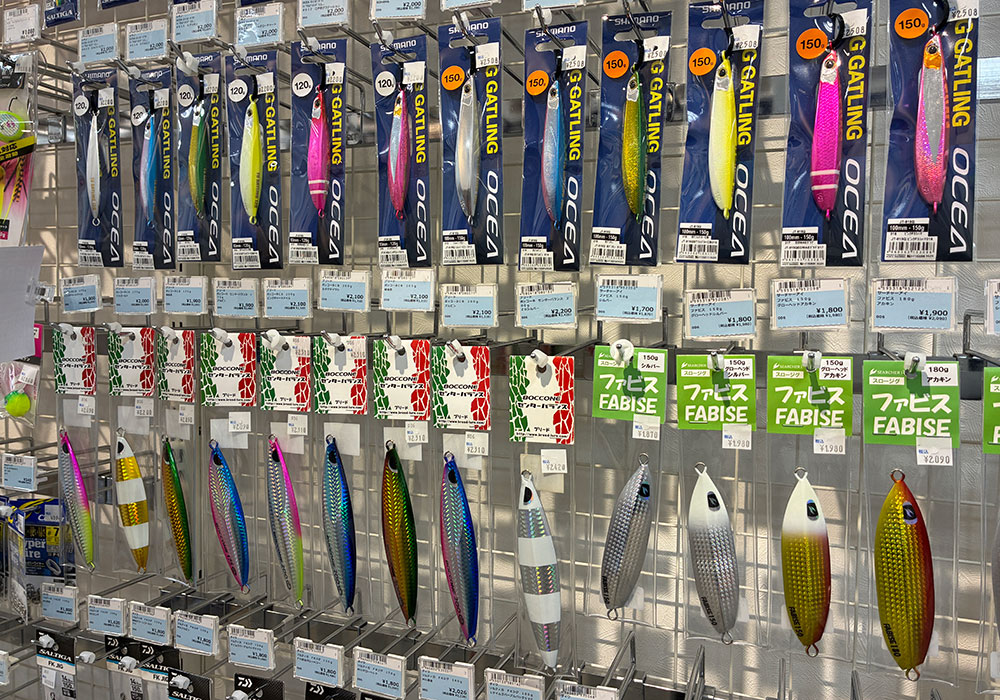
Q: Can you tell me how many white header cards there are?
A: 9